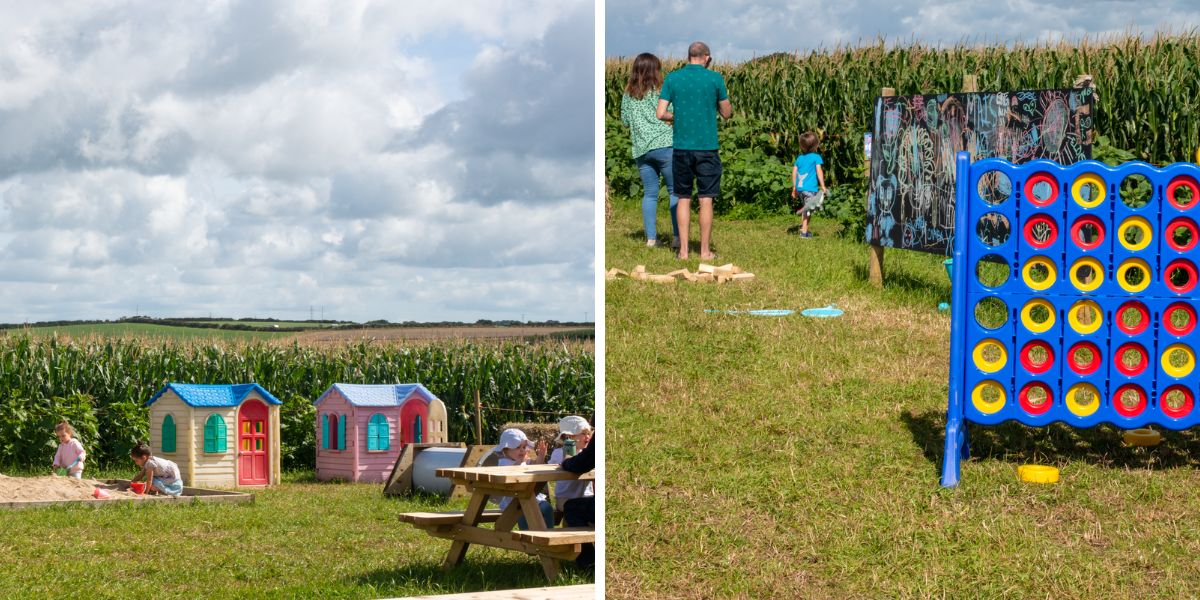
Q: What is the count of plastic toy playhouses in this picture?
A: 2